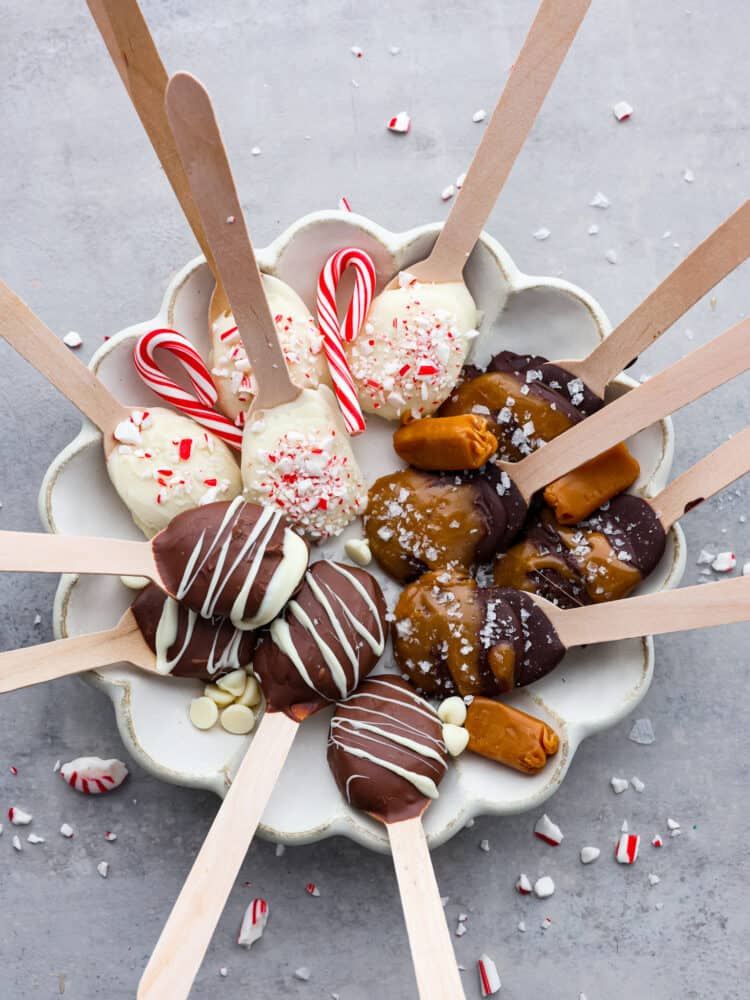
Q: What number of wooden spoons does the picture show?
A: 12